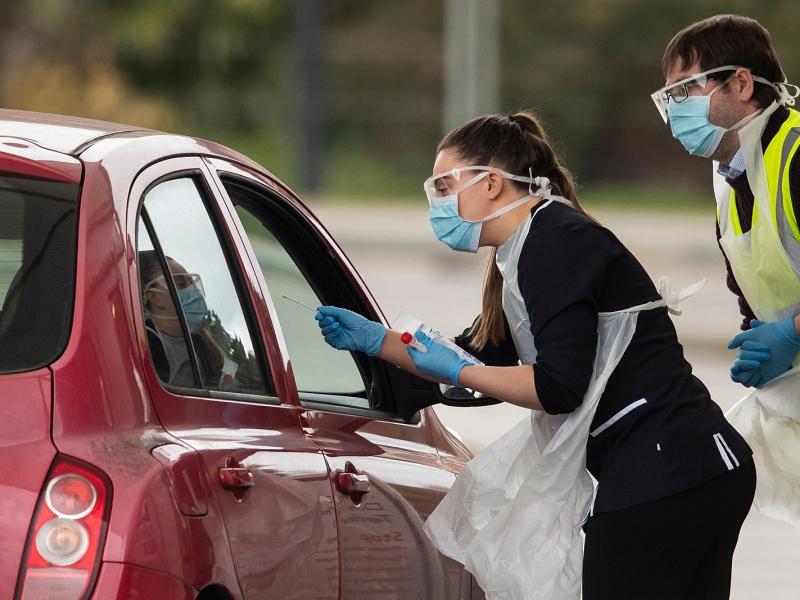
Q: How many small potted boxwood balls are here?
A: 0